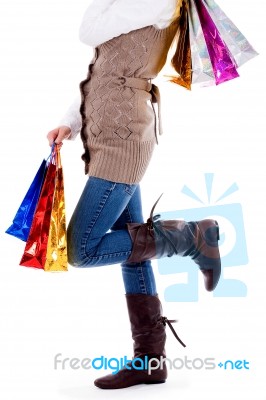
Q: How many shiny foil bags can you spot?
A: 7